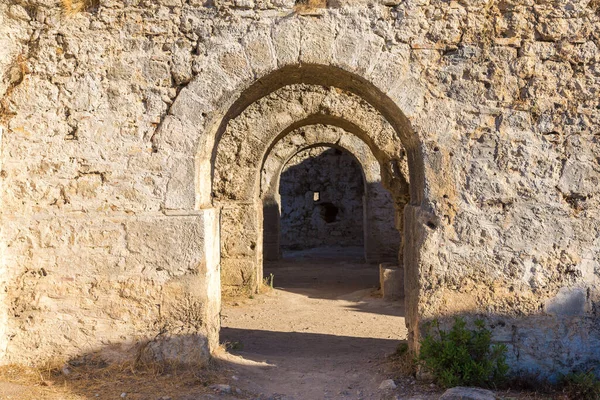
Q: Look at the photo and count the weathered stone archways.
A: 3